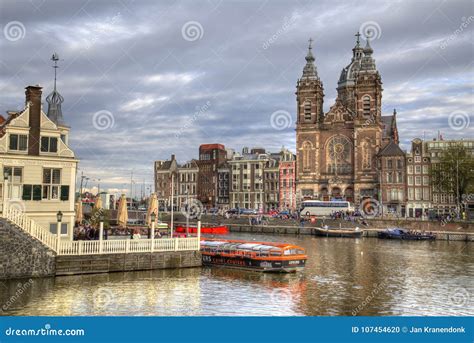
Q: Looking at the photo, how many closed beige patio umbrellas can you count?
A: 4